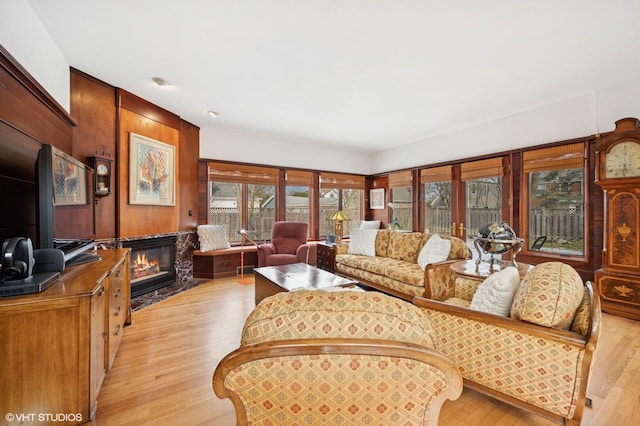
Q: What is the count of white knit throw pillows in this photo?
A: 5